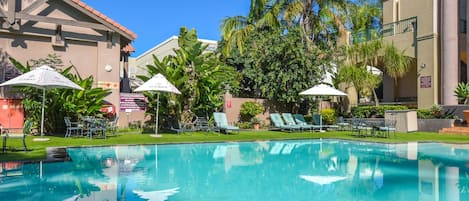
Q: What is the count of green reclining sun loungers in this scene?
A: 5